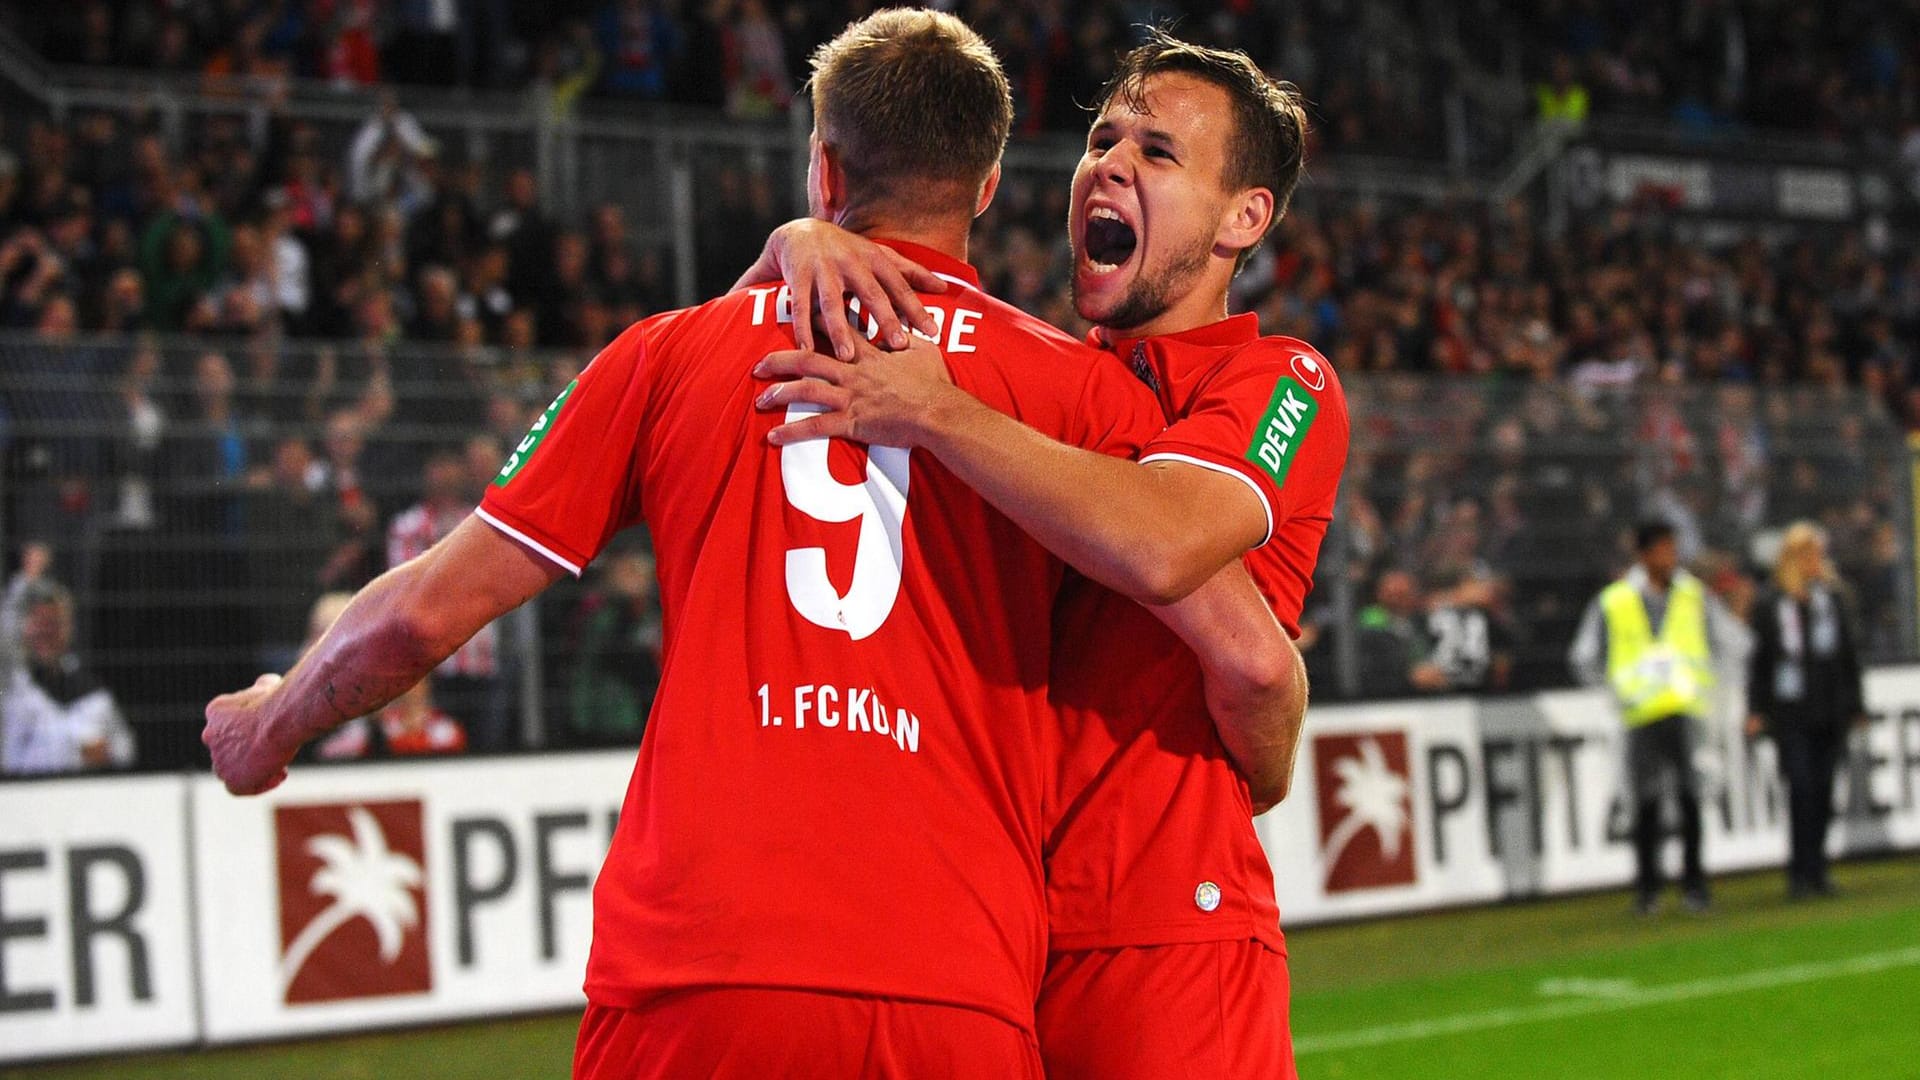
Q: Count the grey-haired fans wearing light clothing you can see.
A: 1